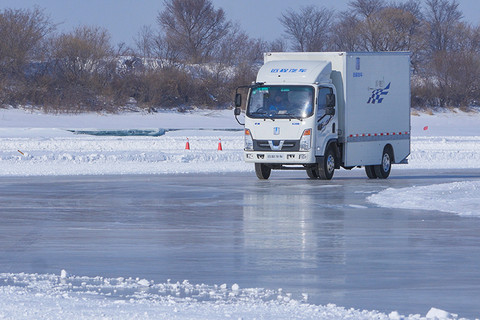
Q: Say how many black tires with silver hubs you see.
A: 2